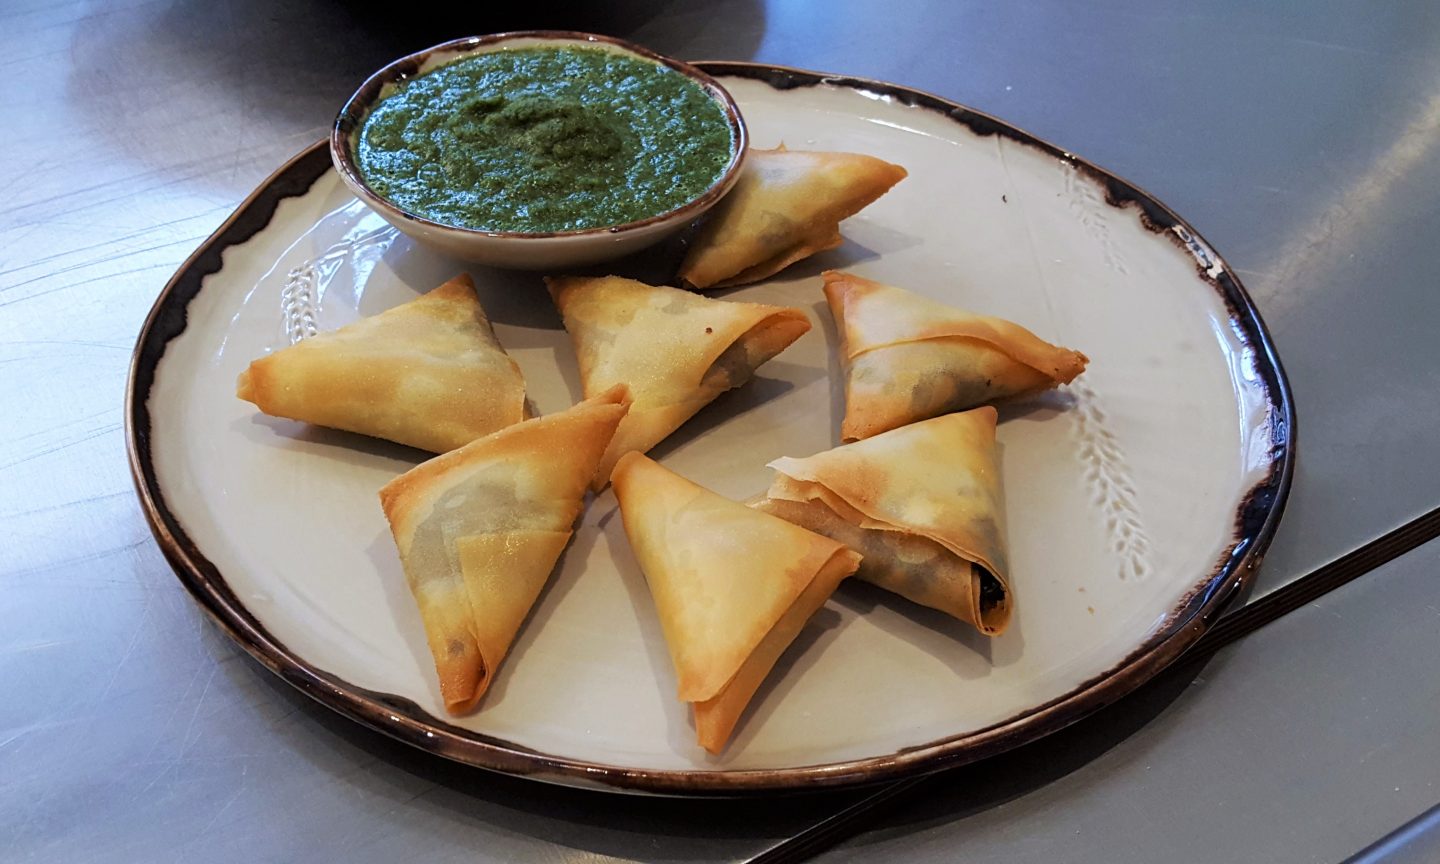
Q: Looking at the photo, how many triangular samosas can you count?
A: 7